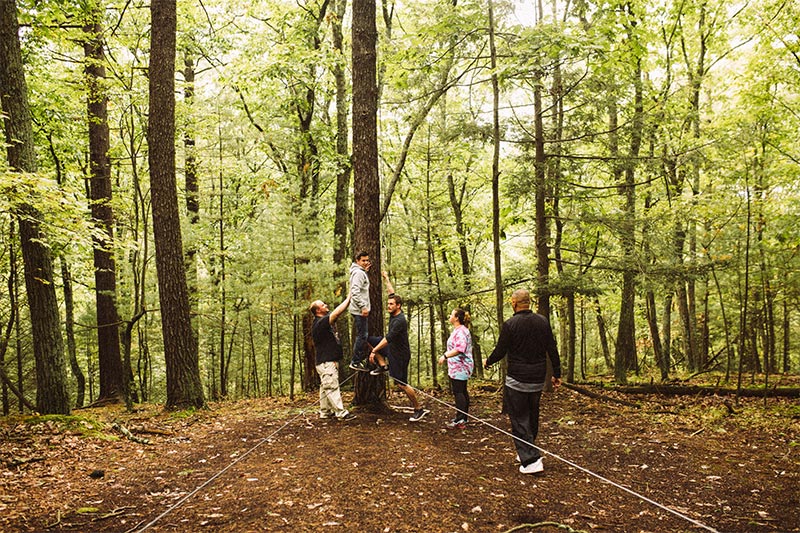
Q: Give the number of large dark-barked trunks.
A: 4